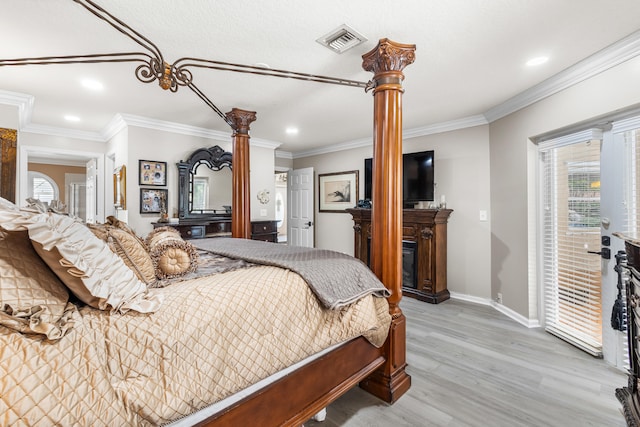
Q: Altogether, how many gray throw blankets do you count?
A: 1